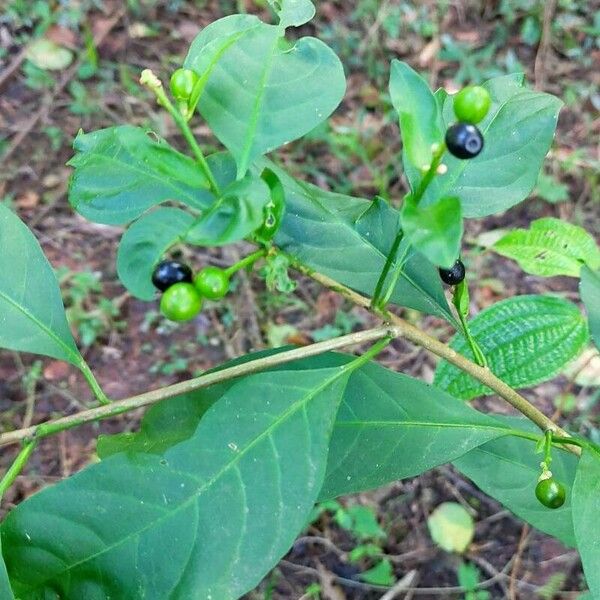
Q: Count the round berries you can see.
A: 8